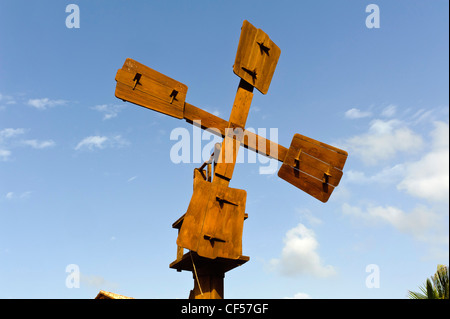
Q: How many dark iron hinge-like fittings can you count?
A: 8